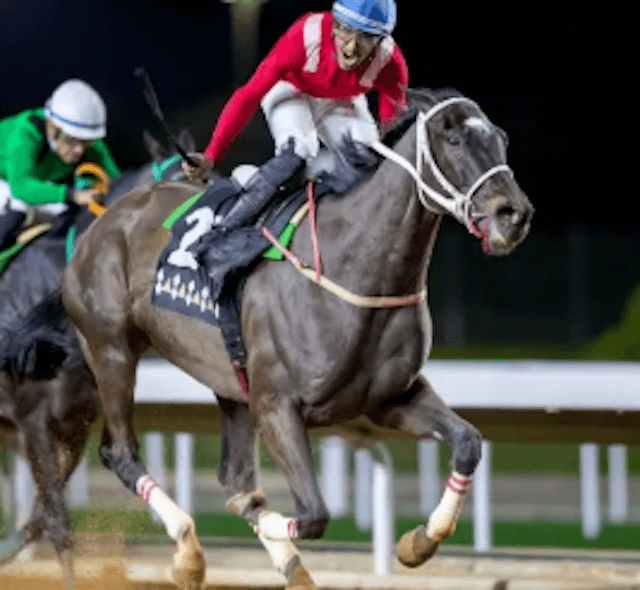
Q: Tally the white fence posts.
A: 11